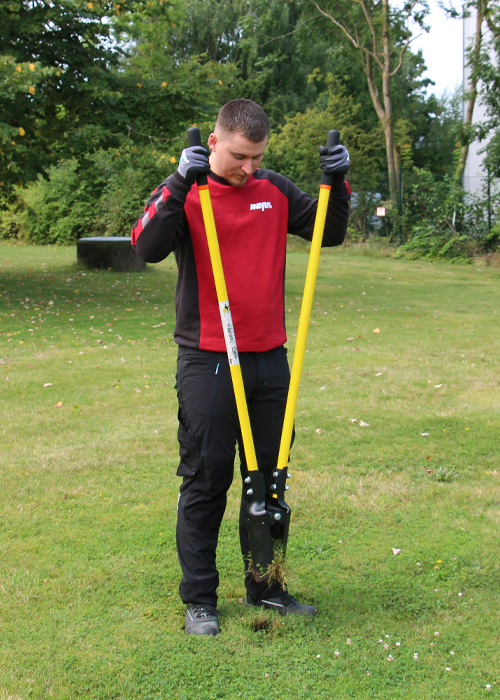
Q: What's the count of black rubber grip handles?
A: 2